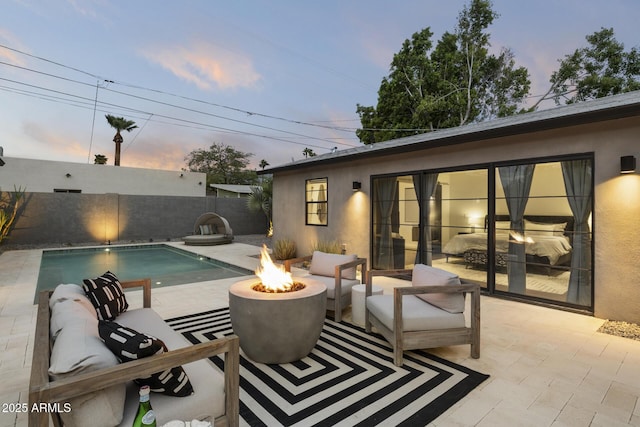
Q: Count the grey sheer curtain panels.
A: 4